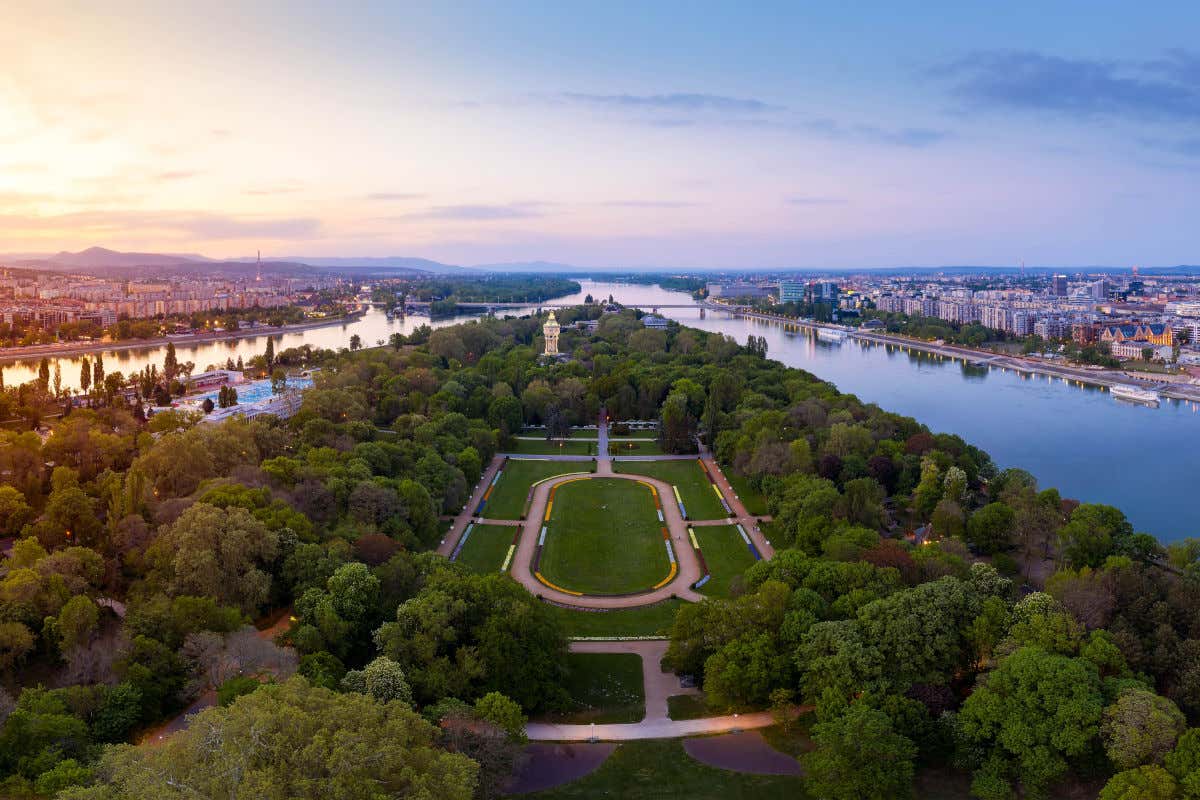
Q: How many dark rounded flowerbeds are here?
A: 2